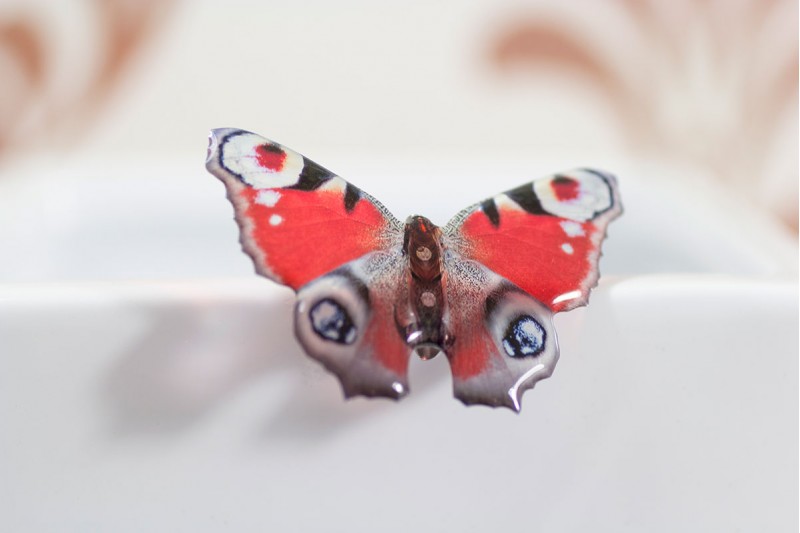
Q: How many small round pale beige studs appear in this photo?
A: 2